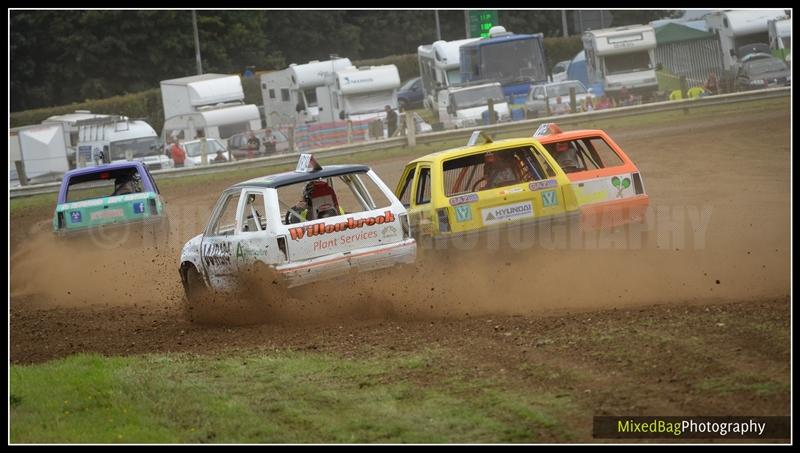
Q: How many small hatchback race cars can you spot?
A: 4